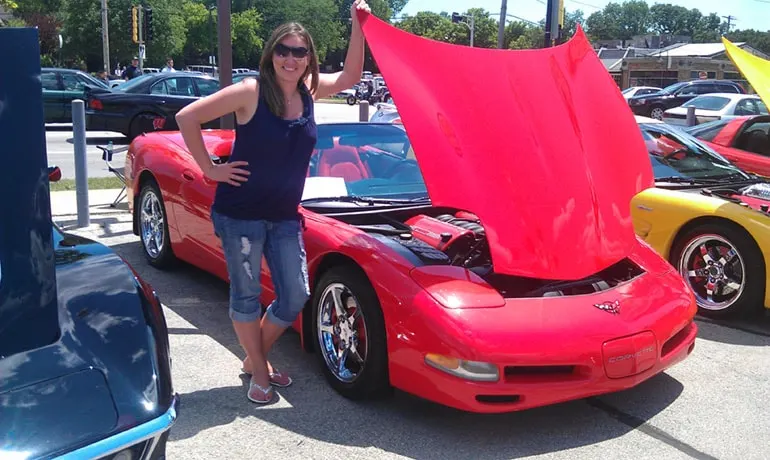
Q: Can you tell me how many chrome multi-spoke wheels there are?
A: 3